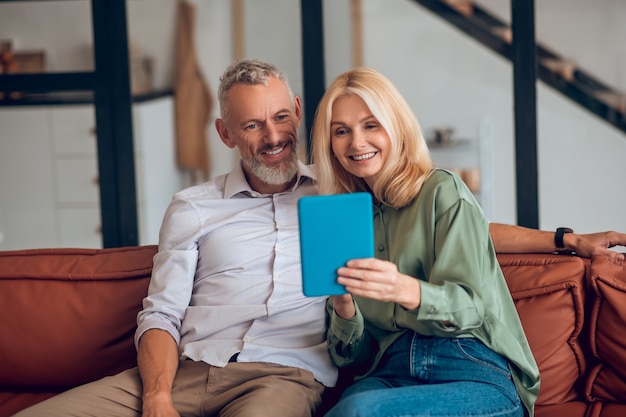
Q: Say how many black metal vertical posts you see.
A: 3